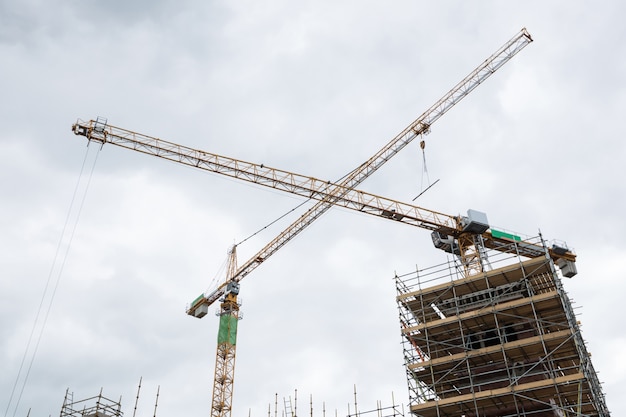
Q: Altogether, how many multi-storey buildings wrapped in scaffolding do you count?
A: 1